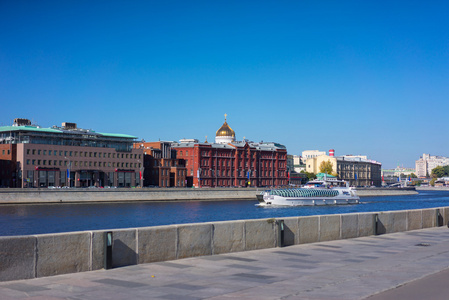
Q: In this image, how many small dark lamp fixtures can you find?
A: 4